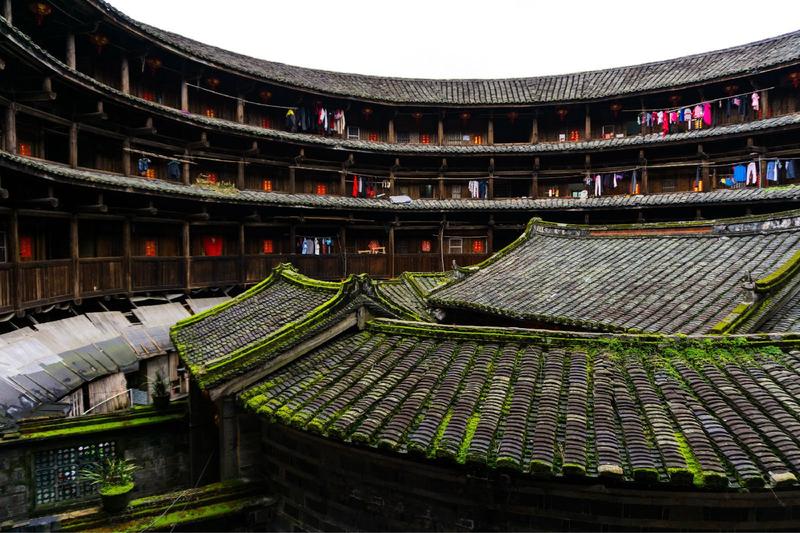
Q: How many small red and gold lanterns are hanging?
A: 14